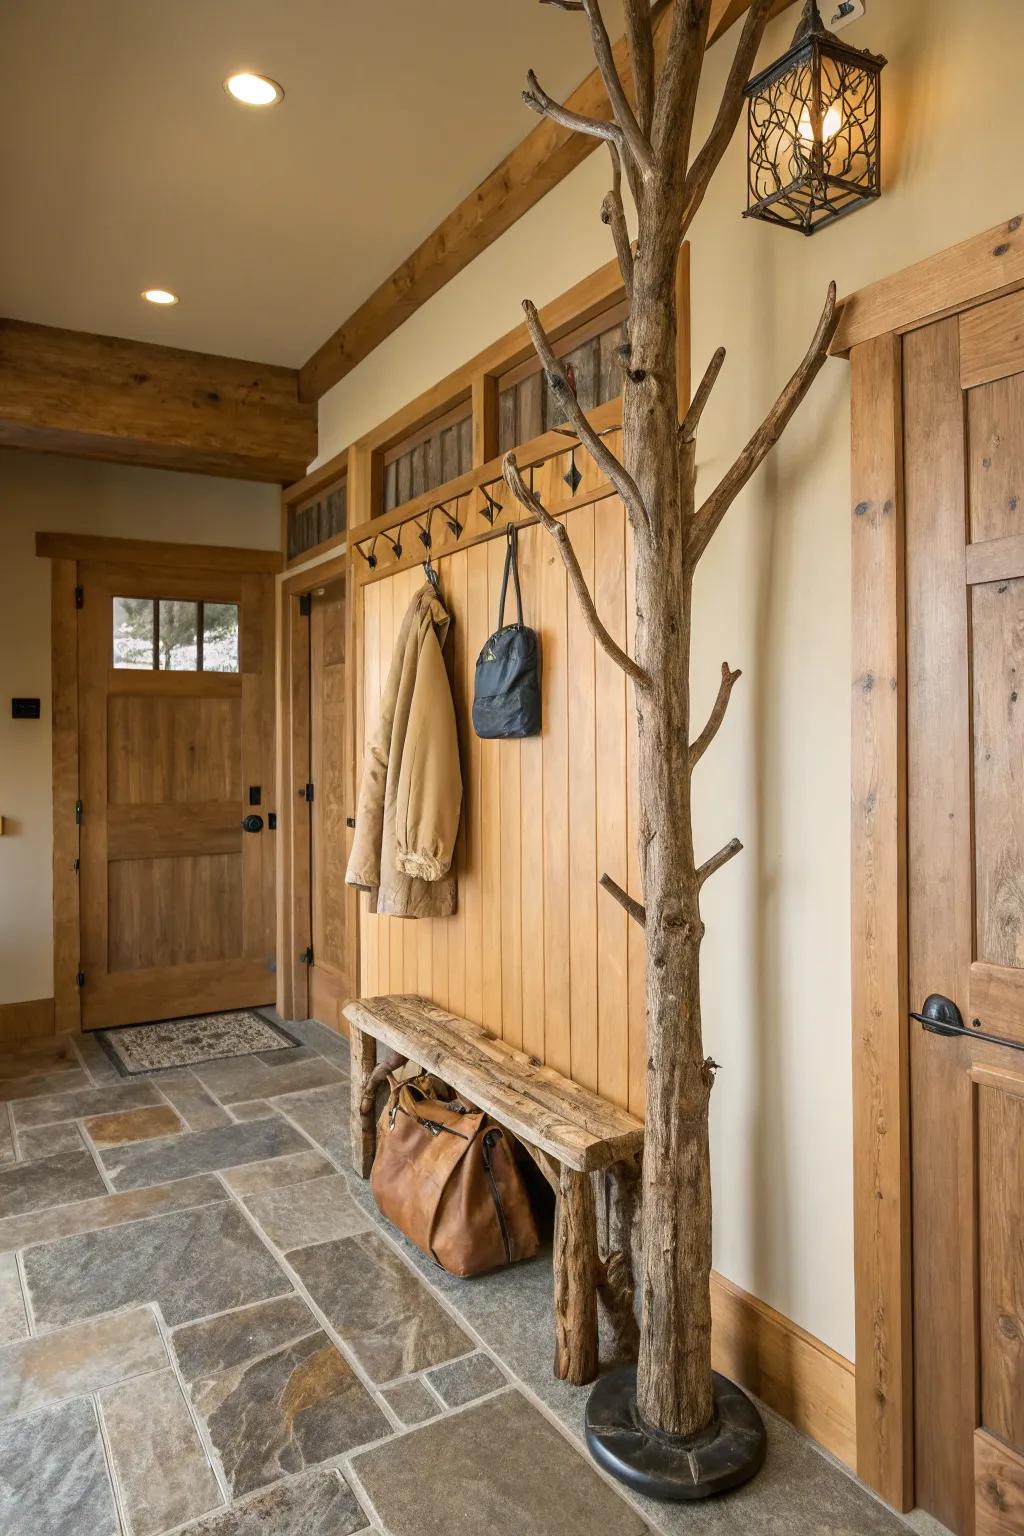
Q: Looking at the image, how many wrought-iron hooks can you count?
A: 7